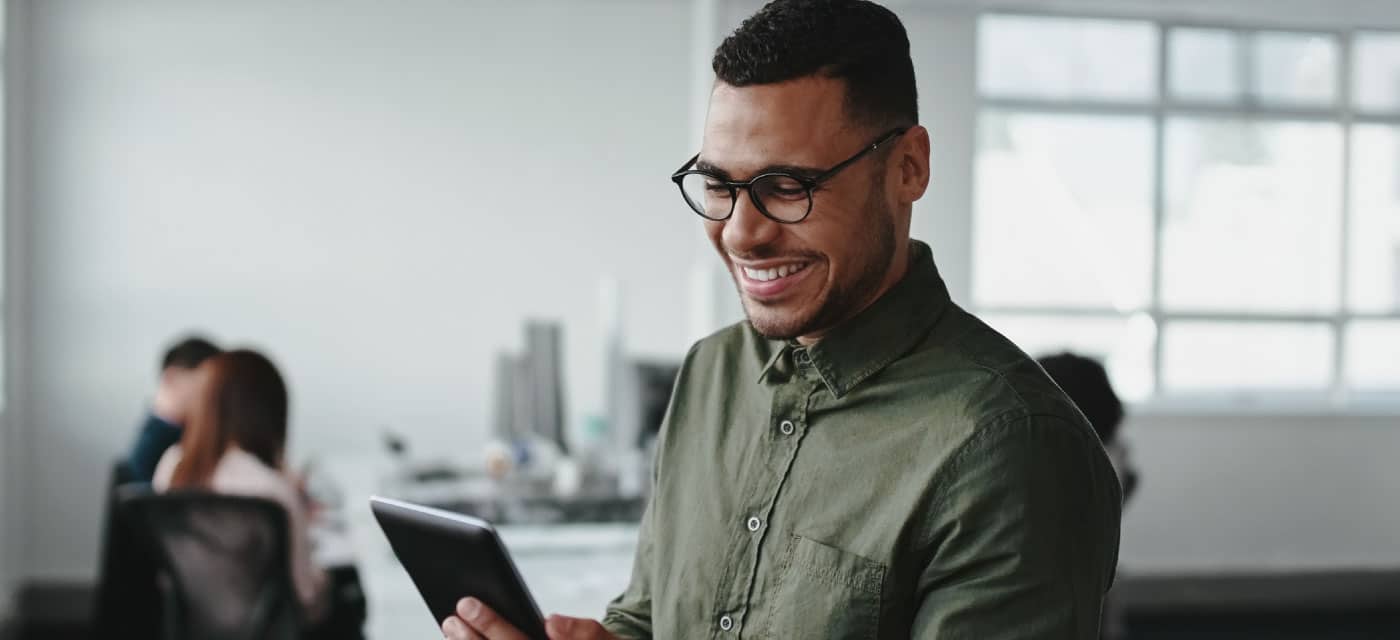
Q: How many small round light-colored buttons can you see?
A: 3